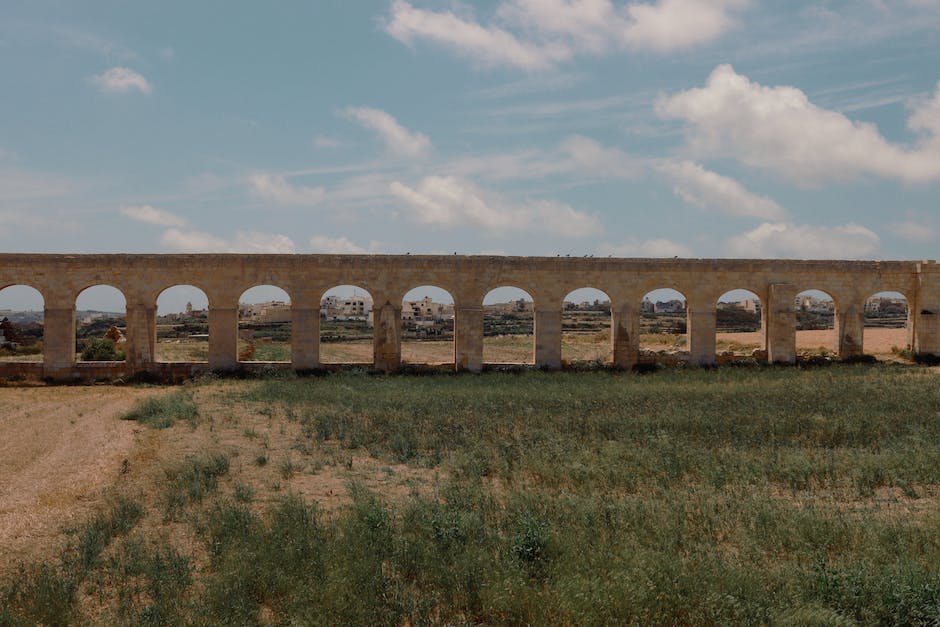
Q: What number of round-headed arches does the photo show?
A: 12